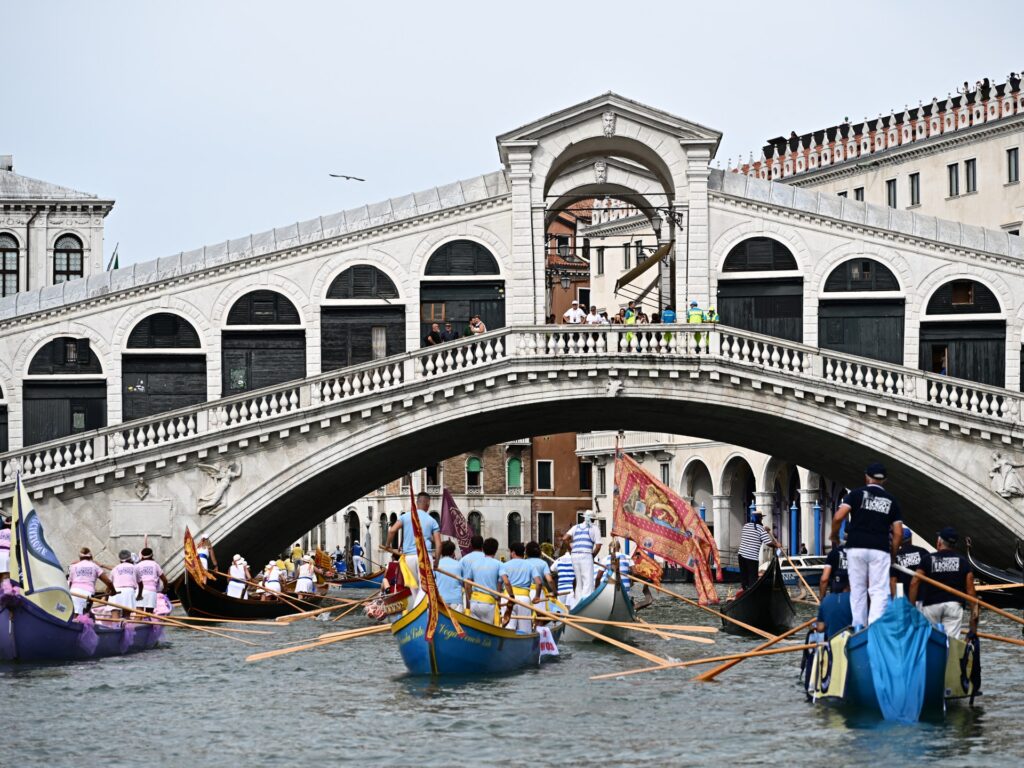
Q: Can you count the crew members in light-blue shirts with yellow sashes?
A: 6